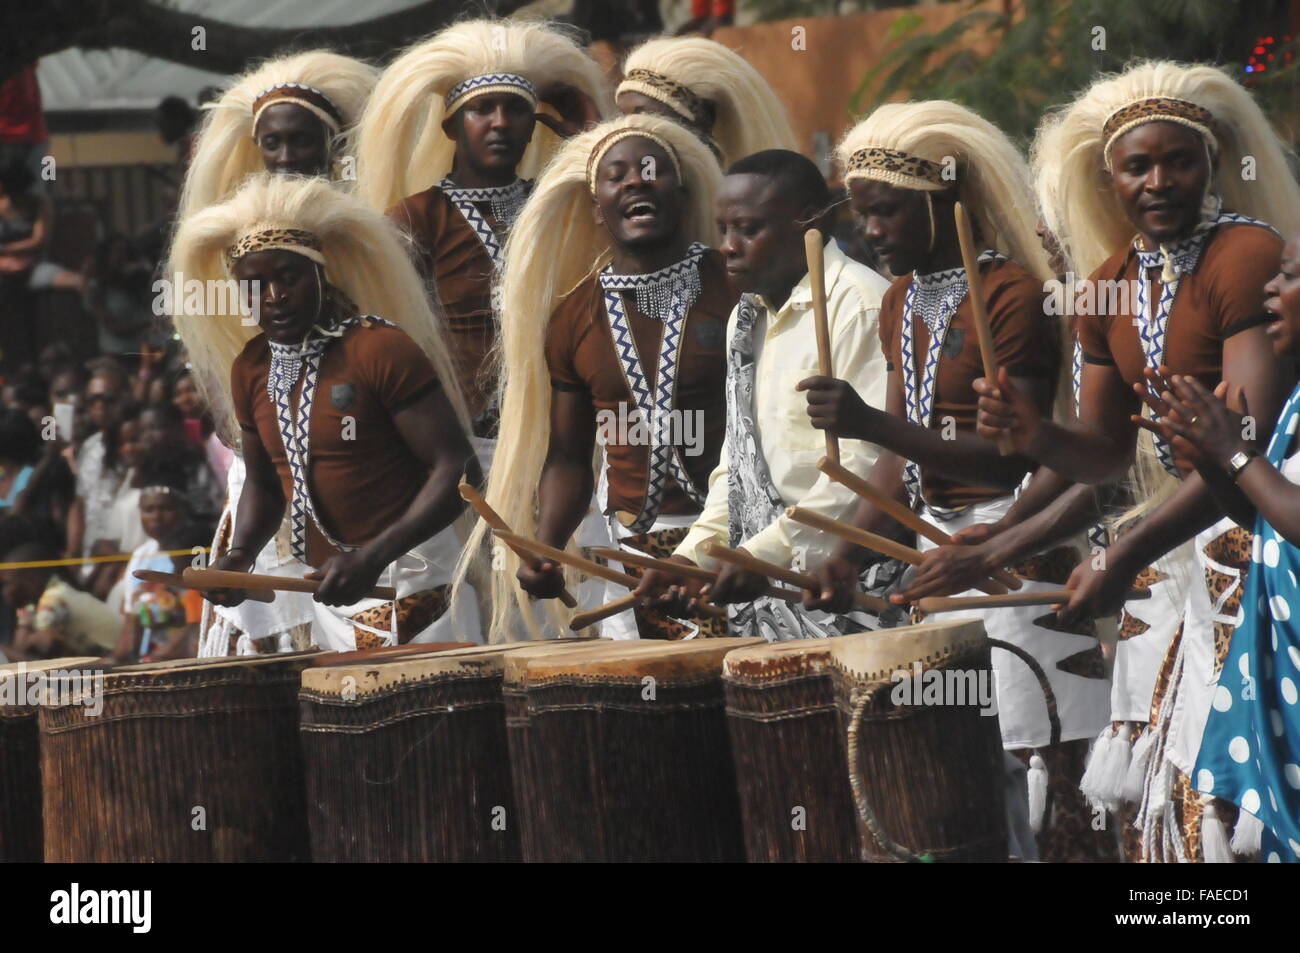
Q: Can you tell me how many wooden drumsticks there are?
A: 12